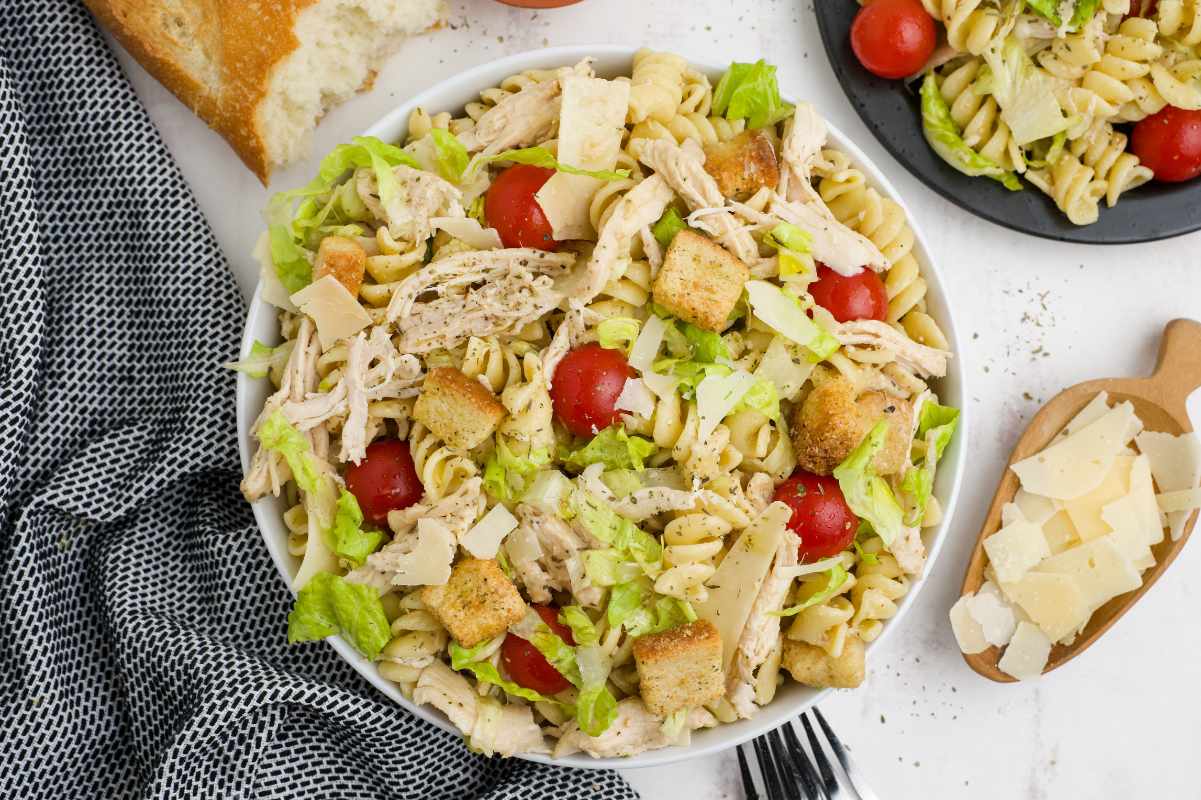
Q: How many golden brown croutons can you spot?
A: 9